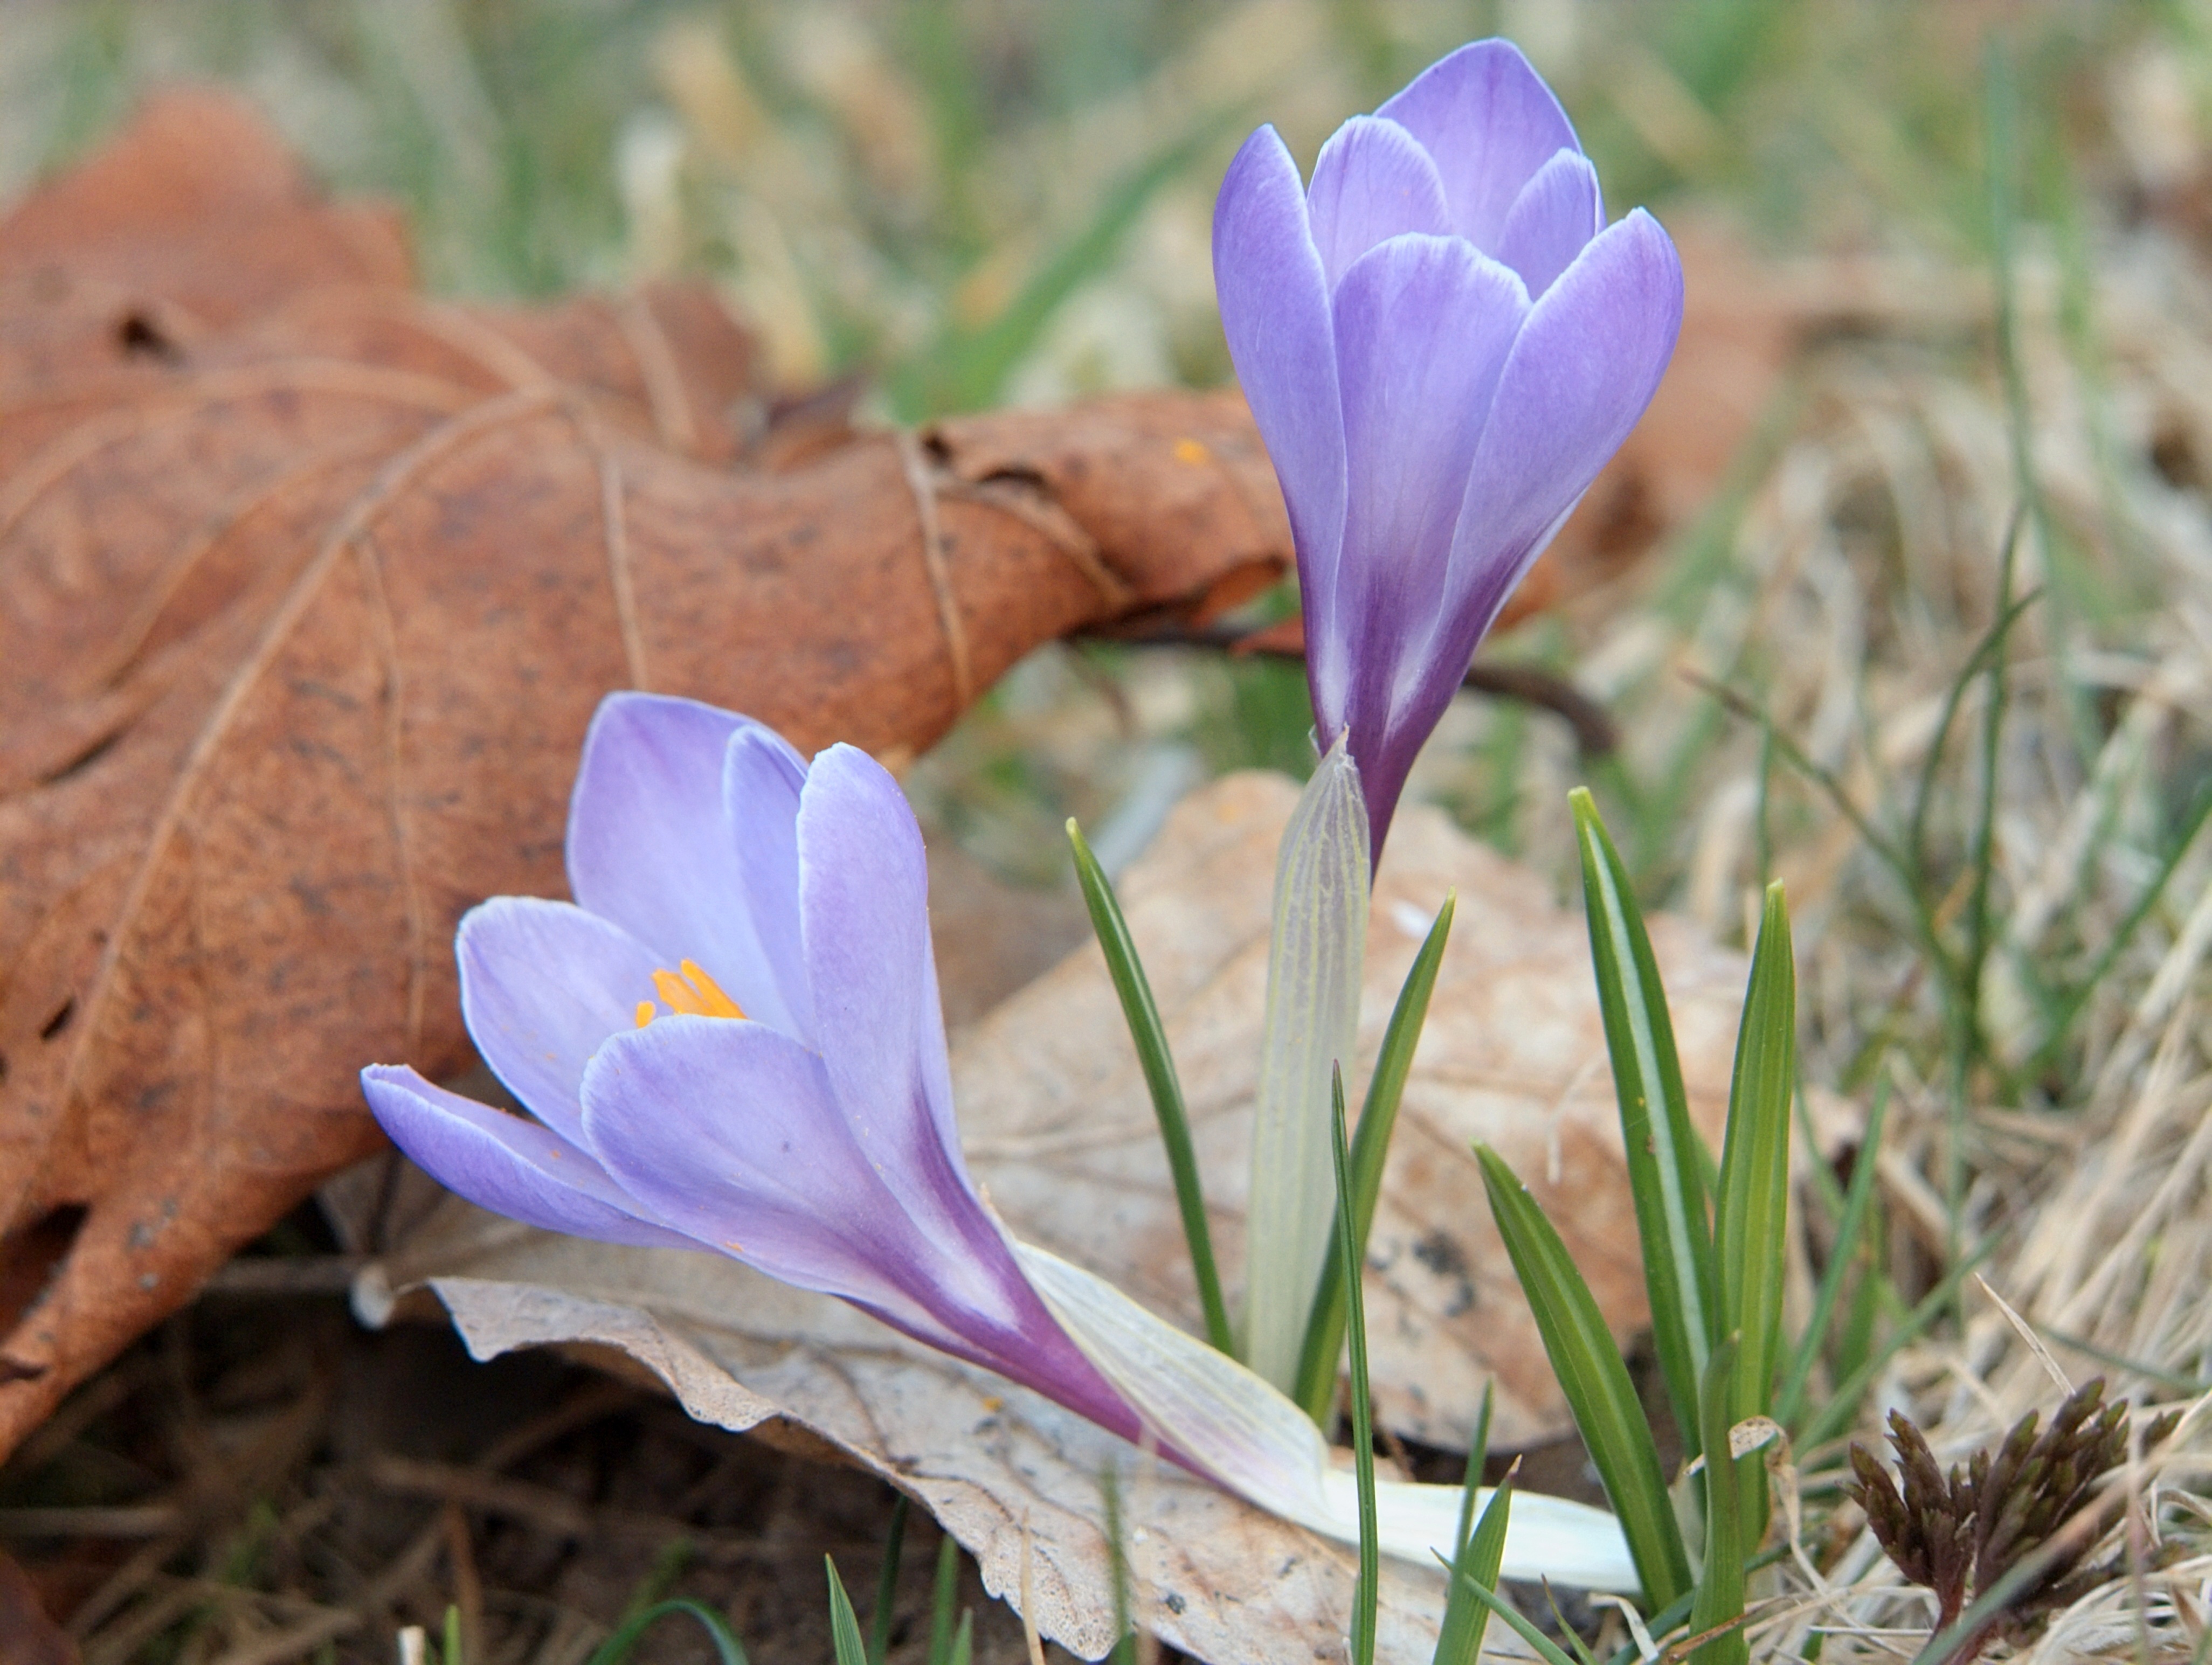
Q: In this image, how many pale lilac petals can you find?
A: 12